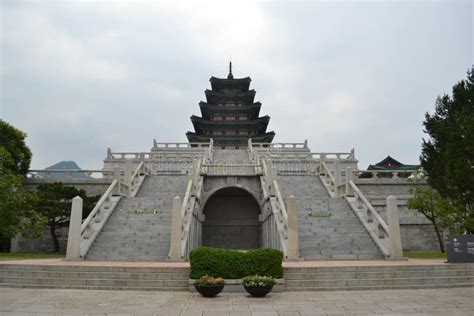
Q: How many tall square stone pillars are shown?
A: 4